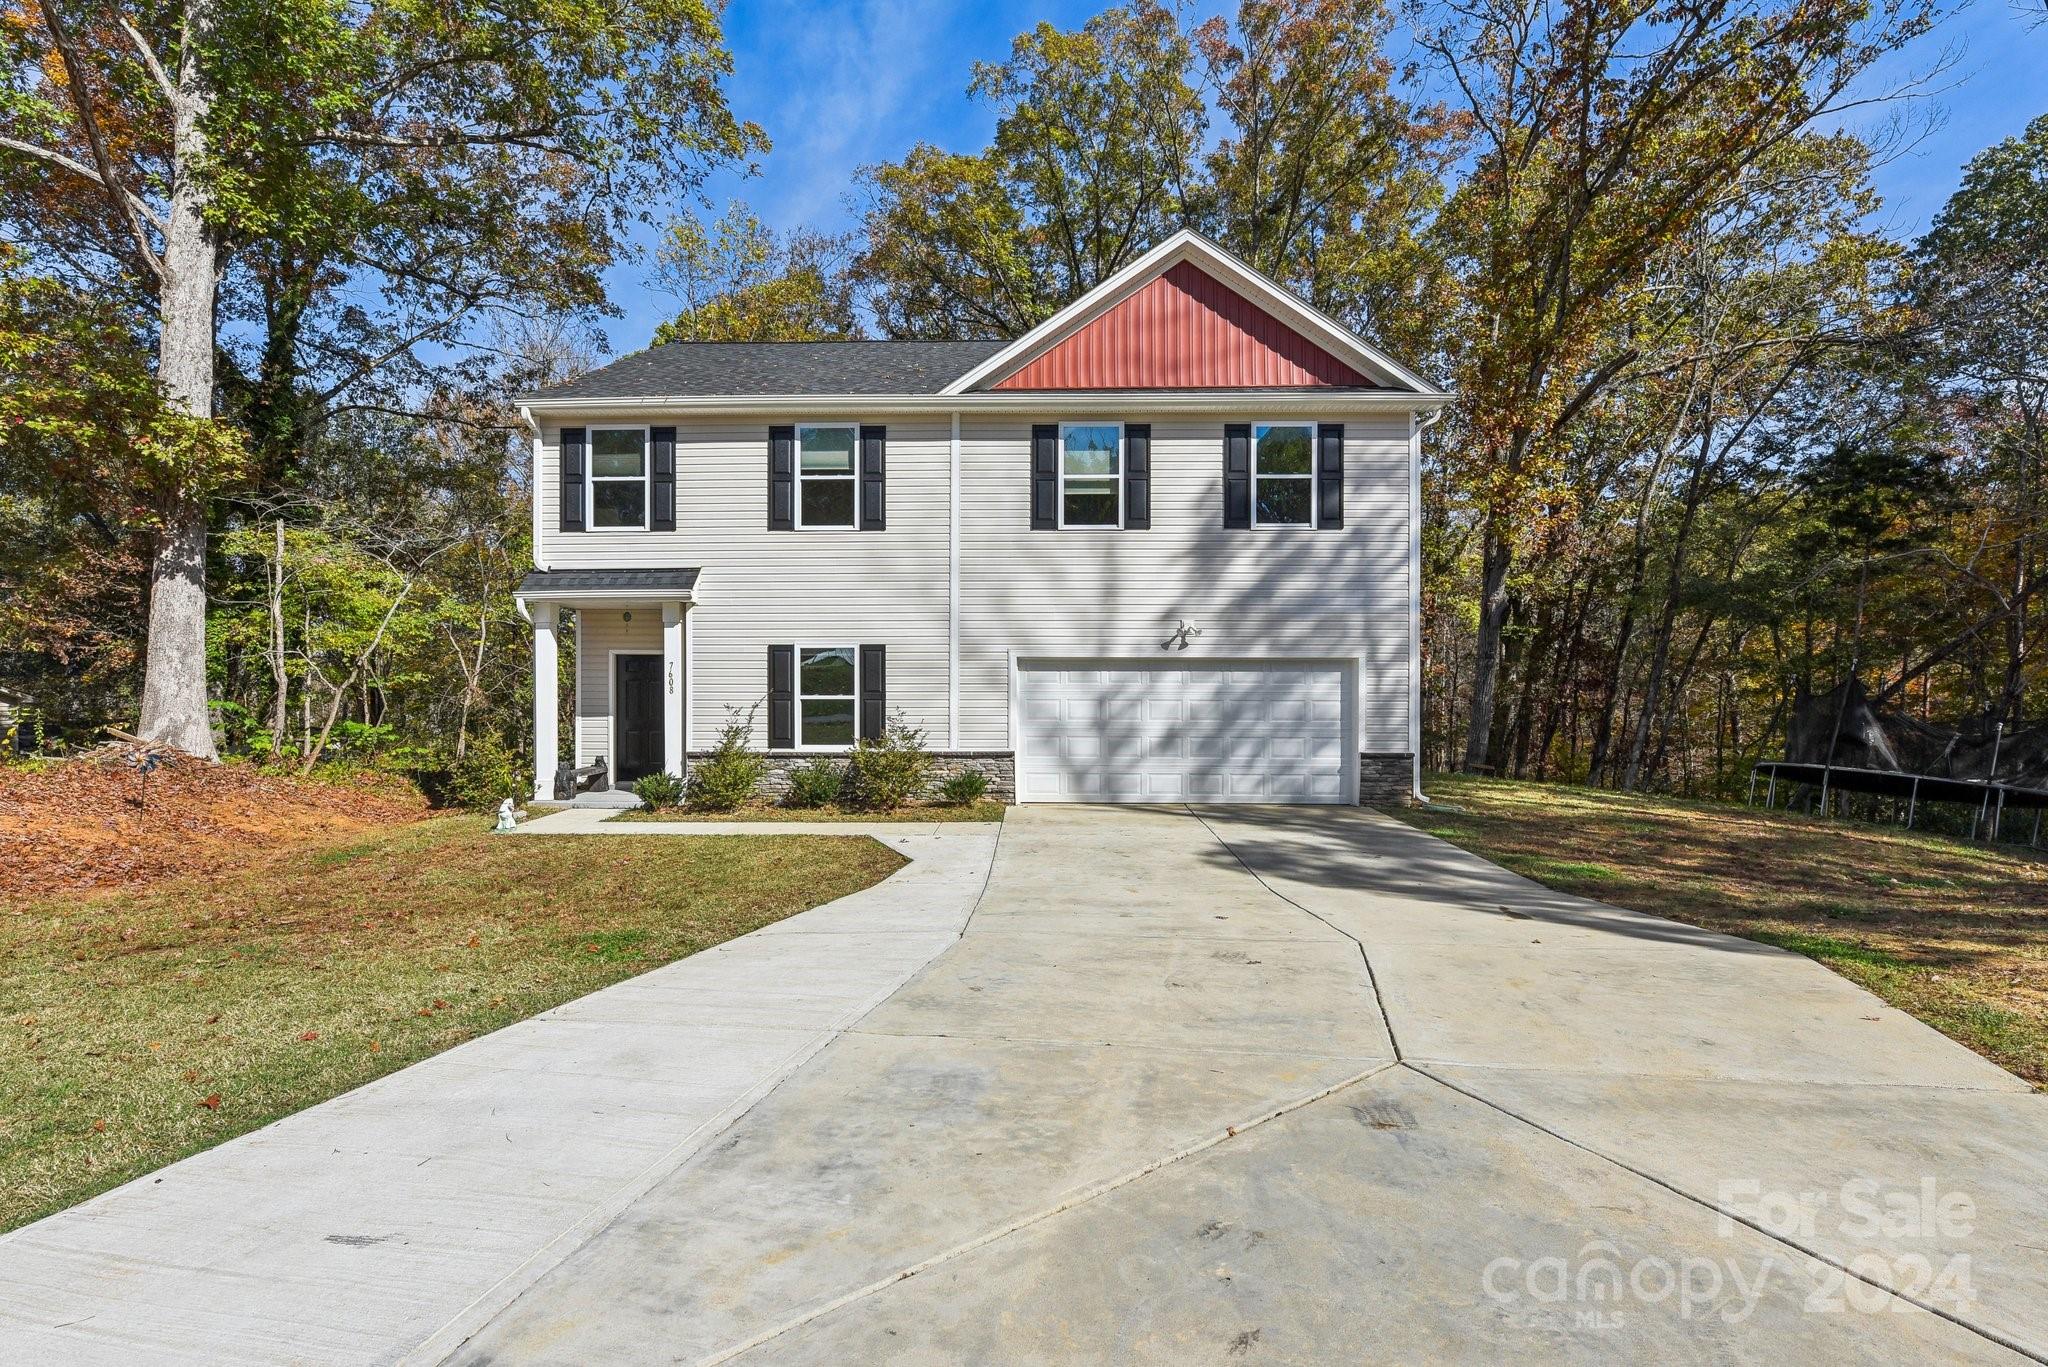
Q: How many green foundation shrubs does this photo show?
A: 5